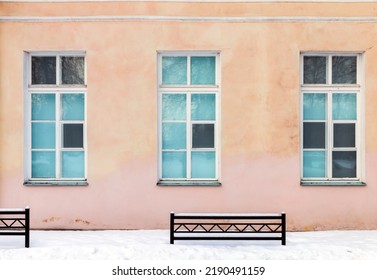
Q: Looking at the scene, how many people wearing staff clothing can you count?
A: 0